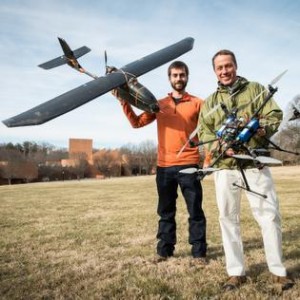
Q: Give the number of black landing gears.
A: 2